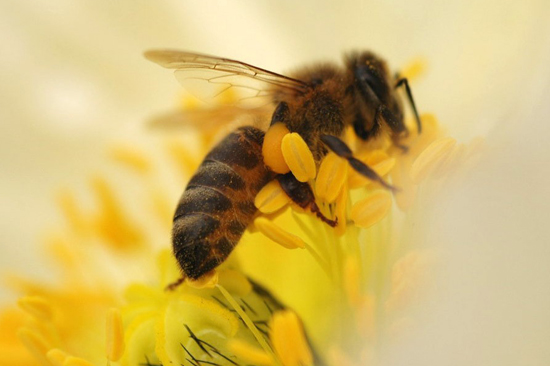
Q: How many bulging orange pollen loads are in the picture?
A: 1